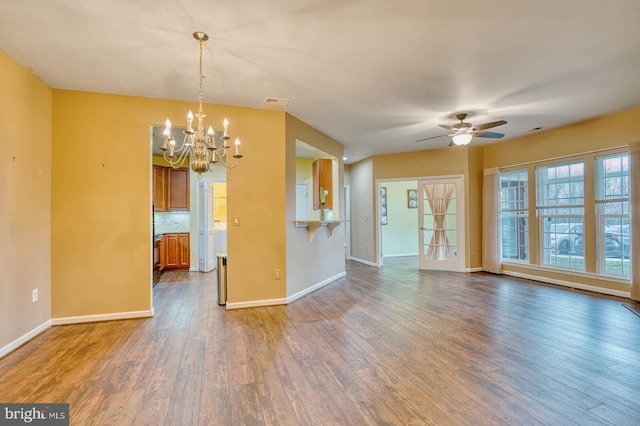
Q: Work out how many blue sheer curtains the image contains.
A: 0